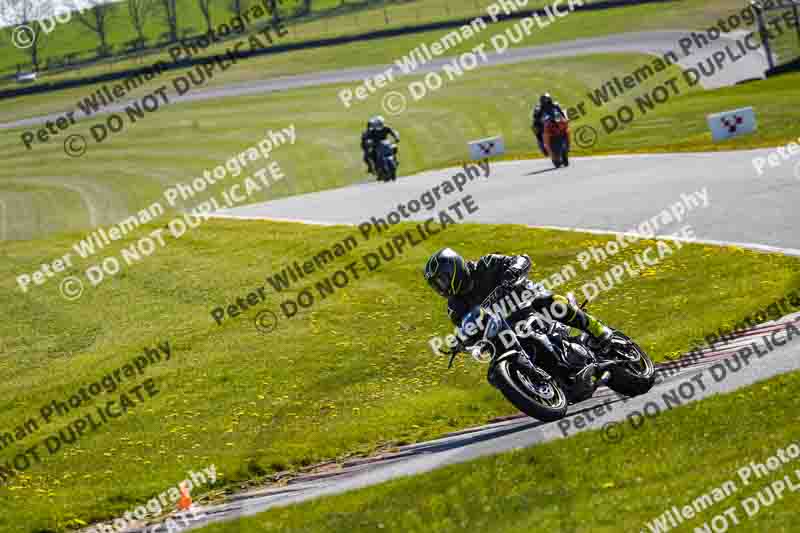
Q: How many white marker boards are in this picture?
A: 2